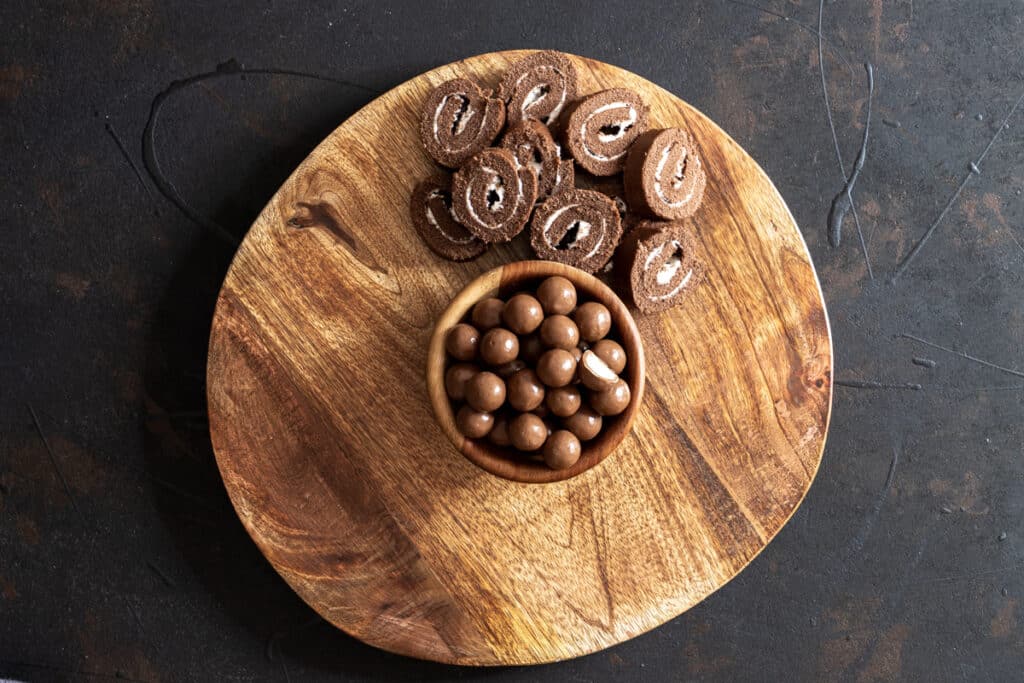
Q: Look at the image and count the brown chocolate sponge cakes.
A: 9